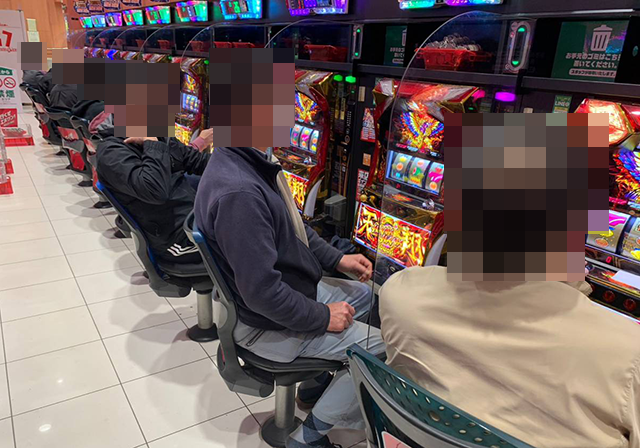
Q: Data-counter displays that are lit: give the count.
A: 9